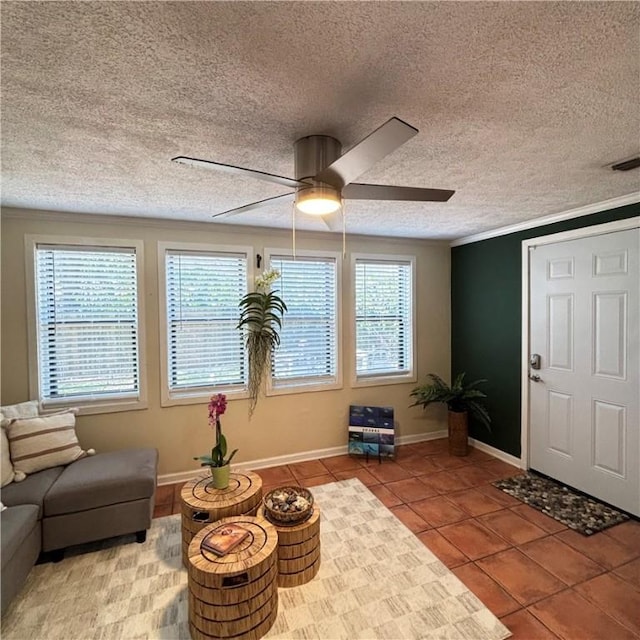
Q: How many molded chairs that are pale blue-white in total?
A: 0